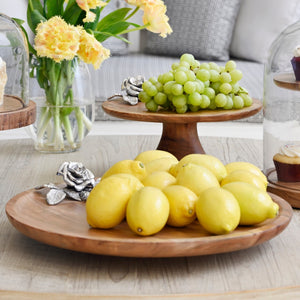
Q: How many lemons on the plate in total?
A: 13